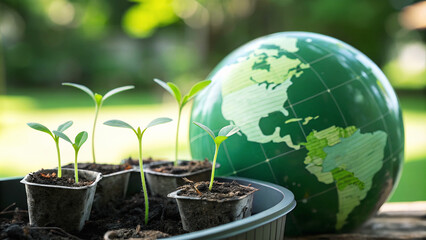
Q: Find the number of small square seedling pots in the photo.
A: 4